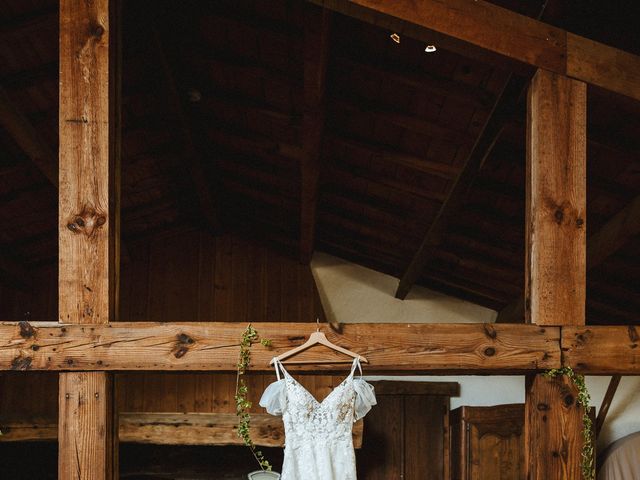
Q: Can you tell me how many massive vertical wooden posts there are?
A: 2